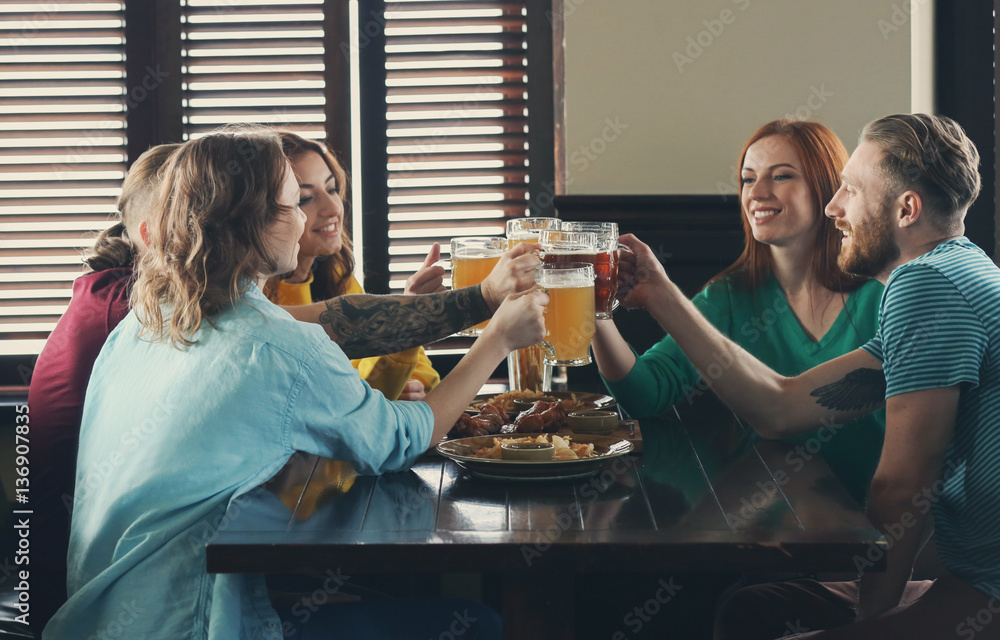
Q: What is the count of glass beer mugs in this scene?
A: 5